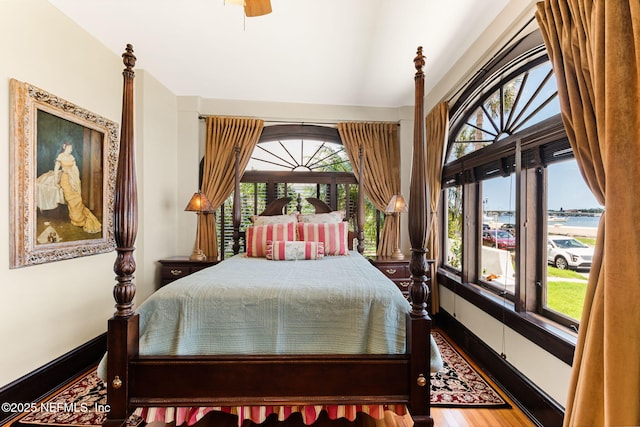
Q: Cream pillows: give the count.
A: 2